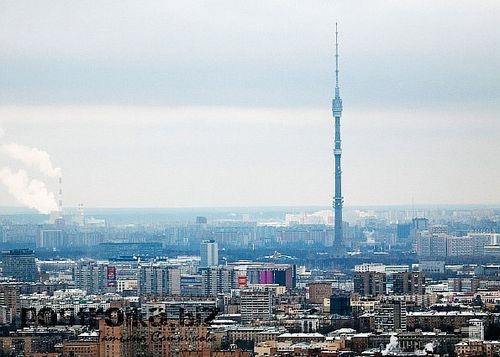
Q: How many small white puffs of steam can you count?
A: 2